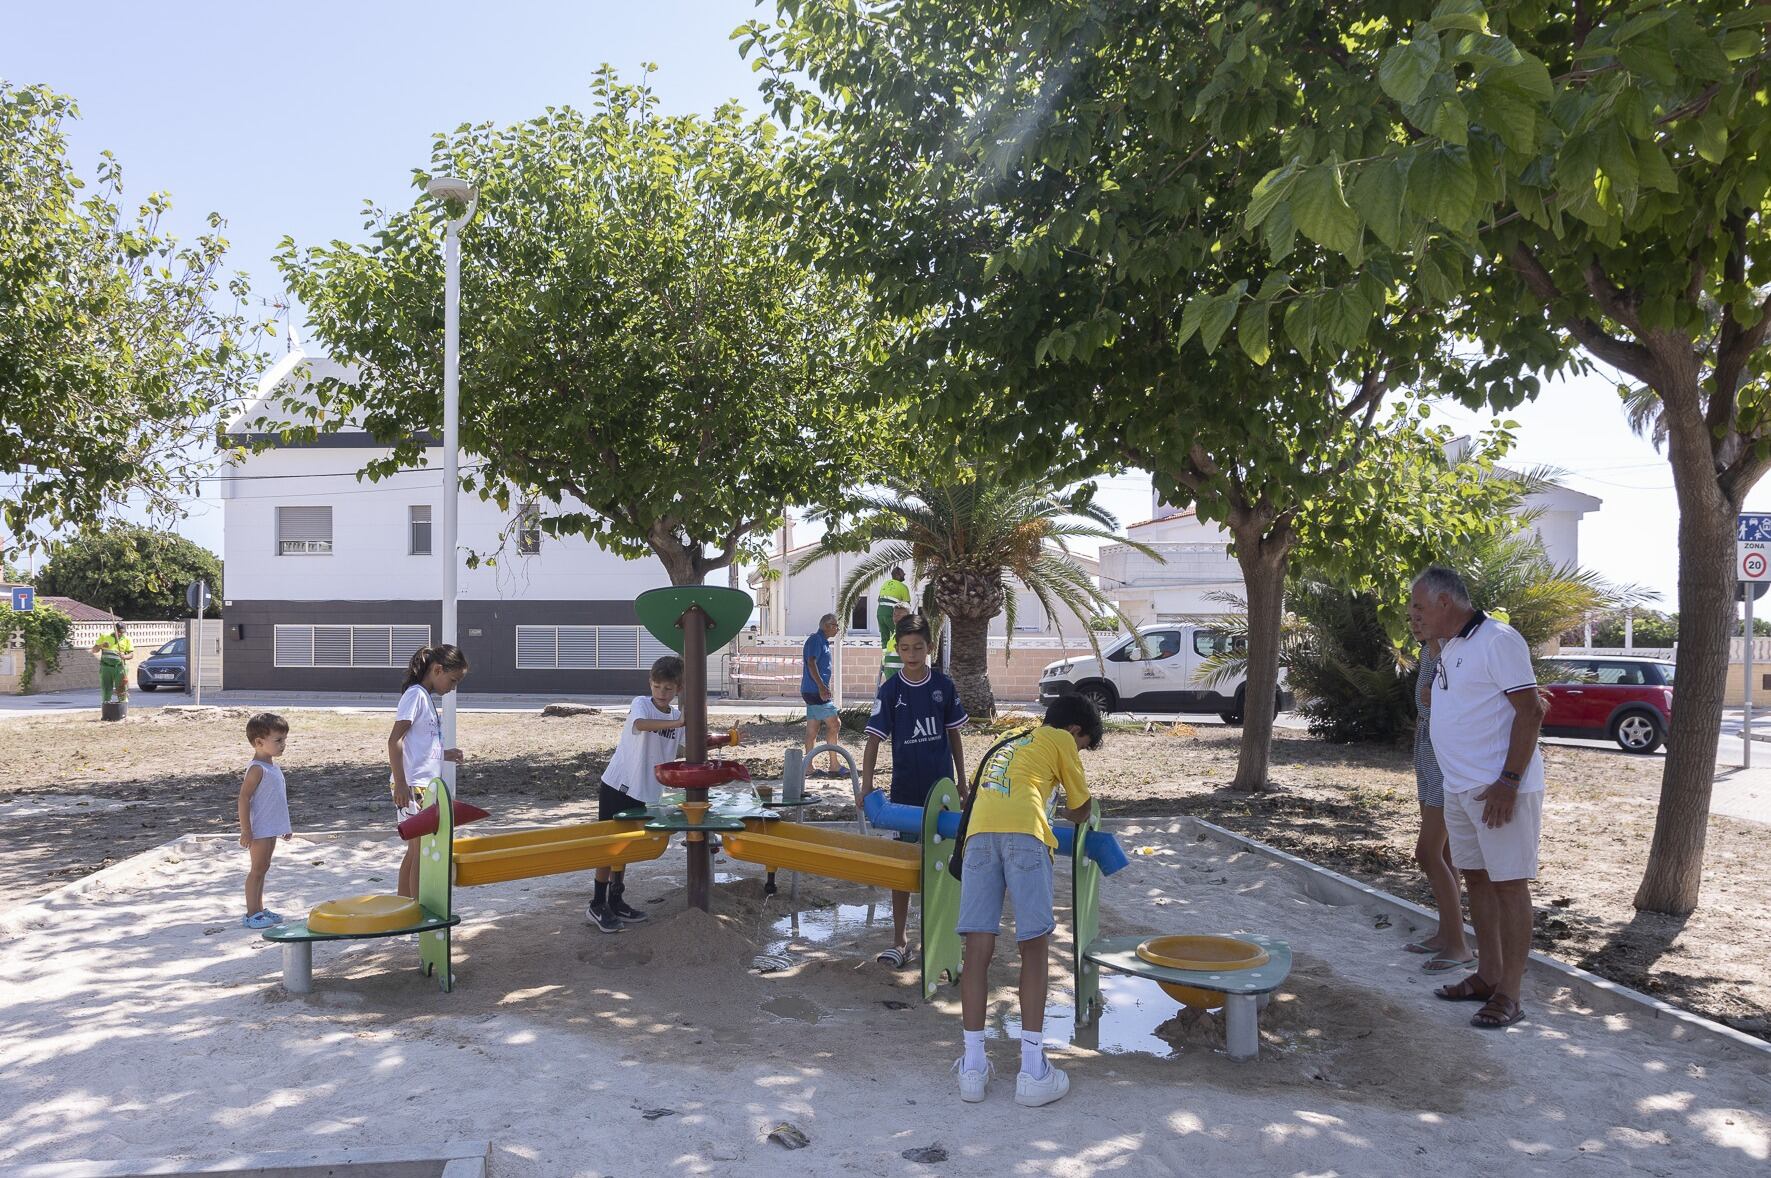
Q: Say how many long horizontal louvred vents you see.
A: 2